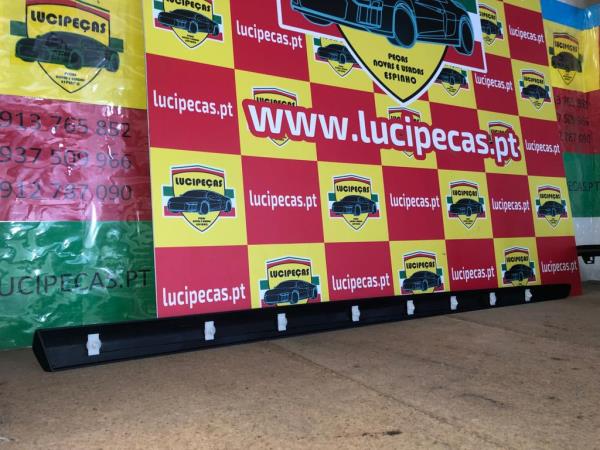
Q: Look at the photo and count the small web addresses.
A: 12